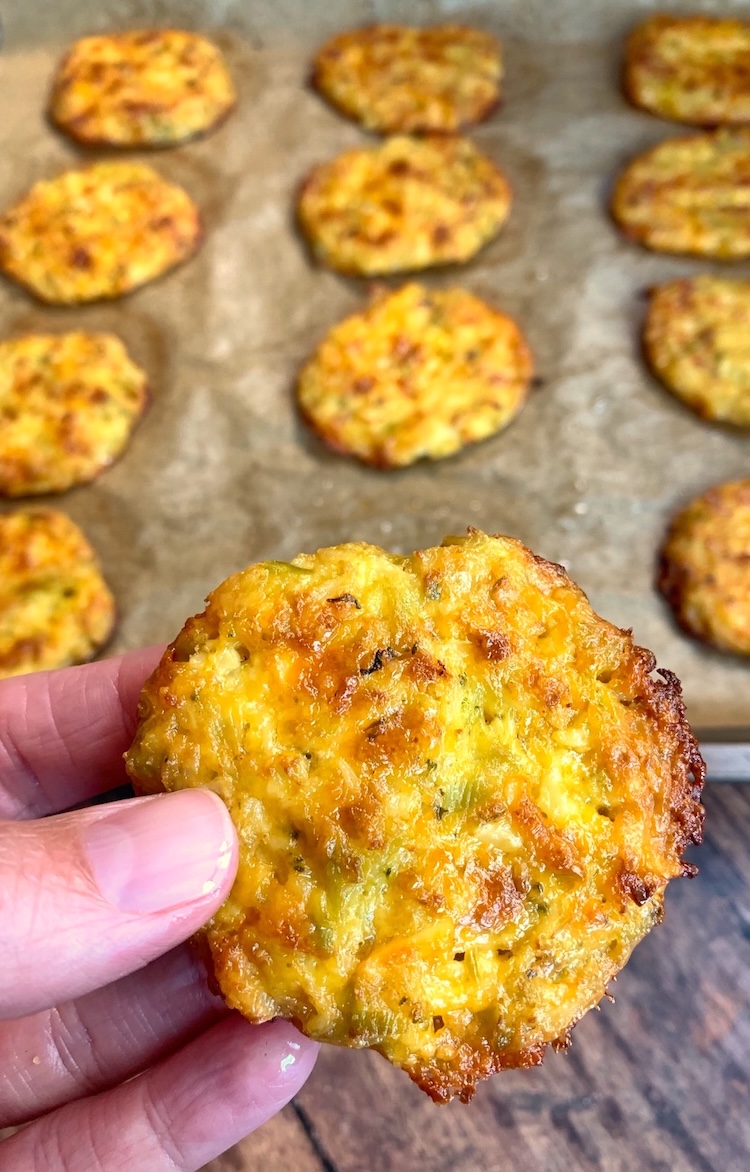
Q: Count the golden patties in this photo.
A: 12